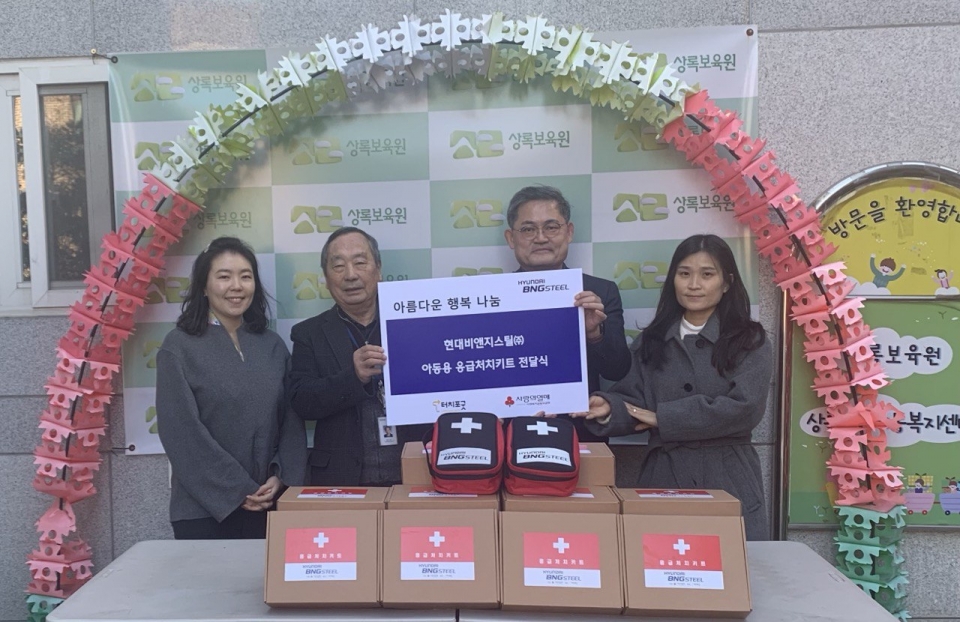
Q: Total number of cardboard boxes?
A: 10